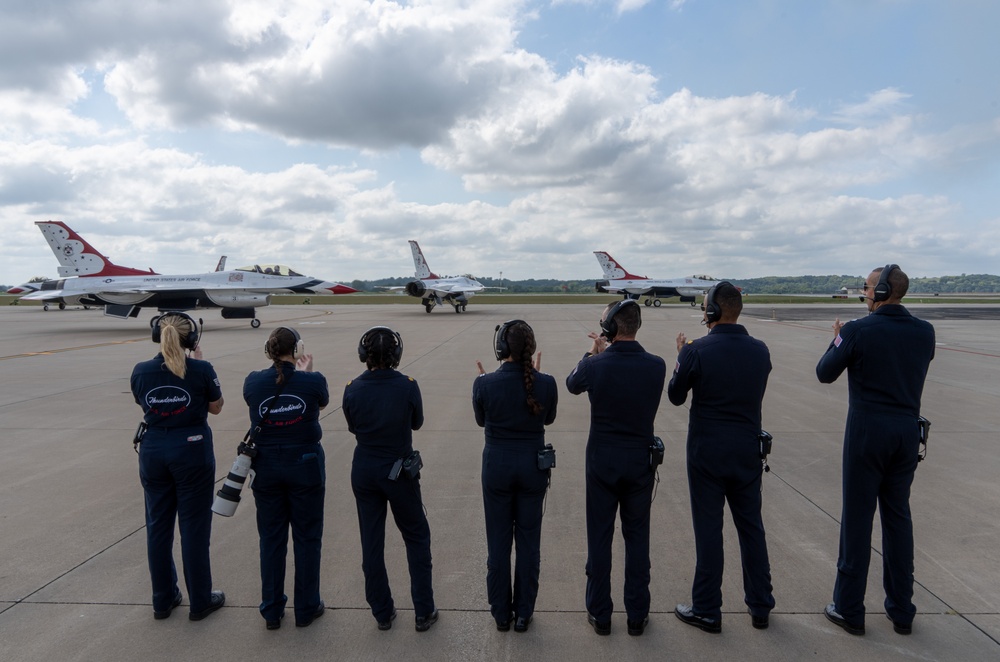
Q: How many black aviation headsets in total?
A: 6